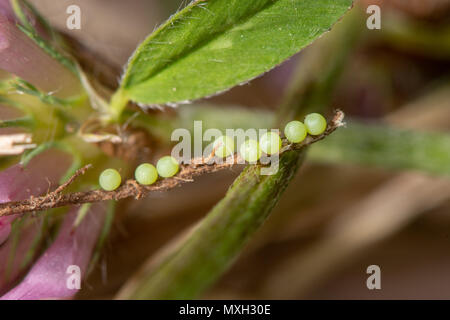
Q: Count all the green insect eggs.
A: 8